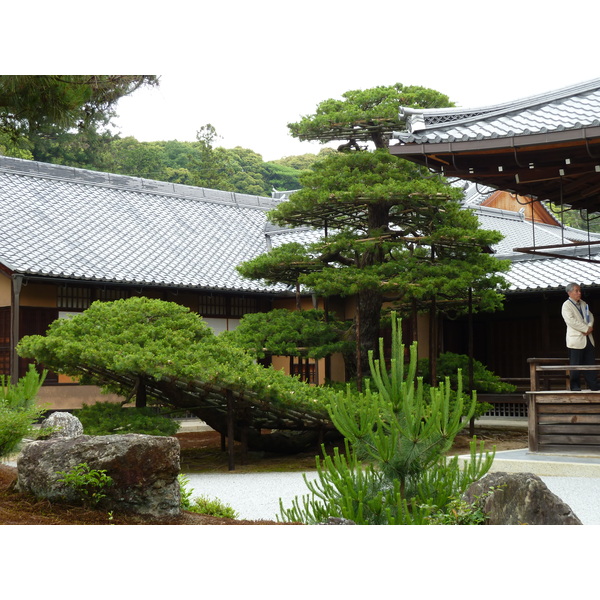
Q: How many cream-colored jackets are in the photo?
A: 1